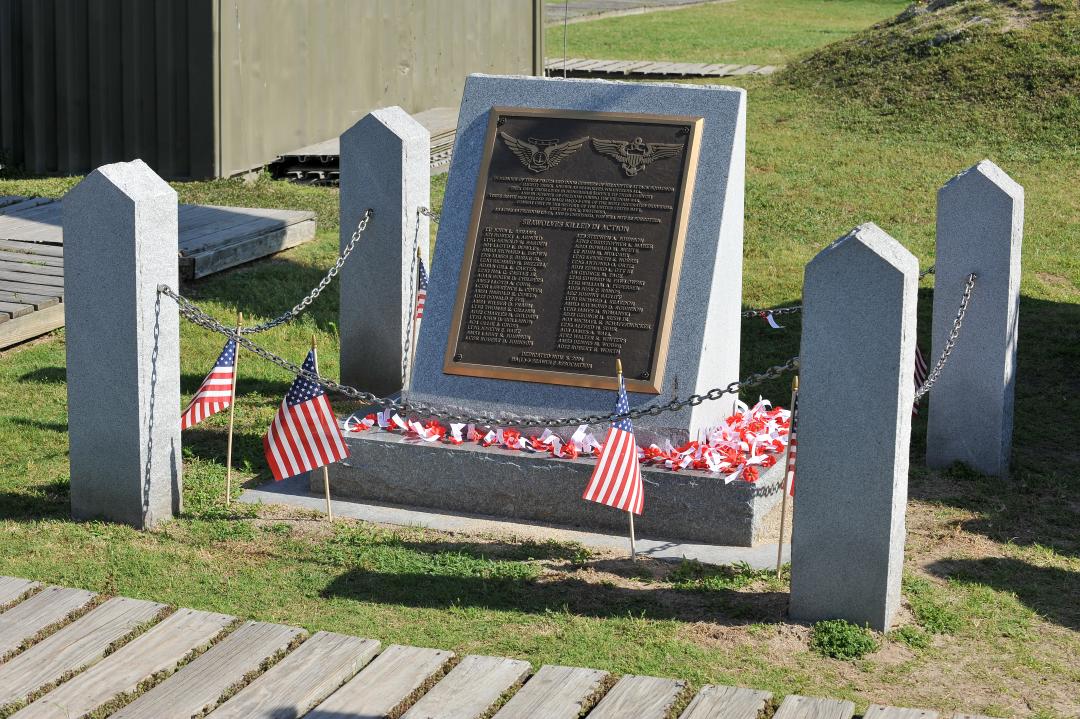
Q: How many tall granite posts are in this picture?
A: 4